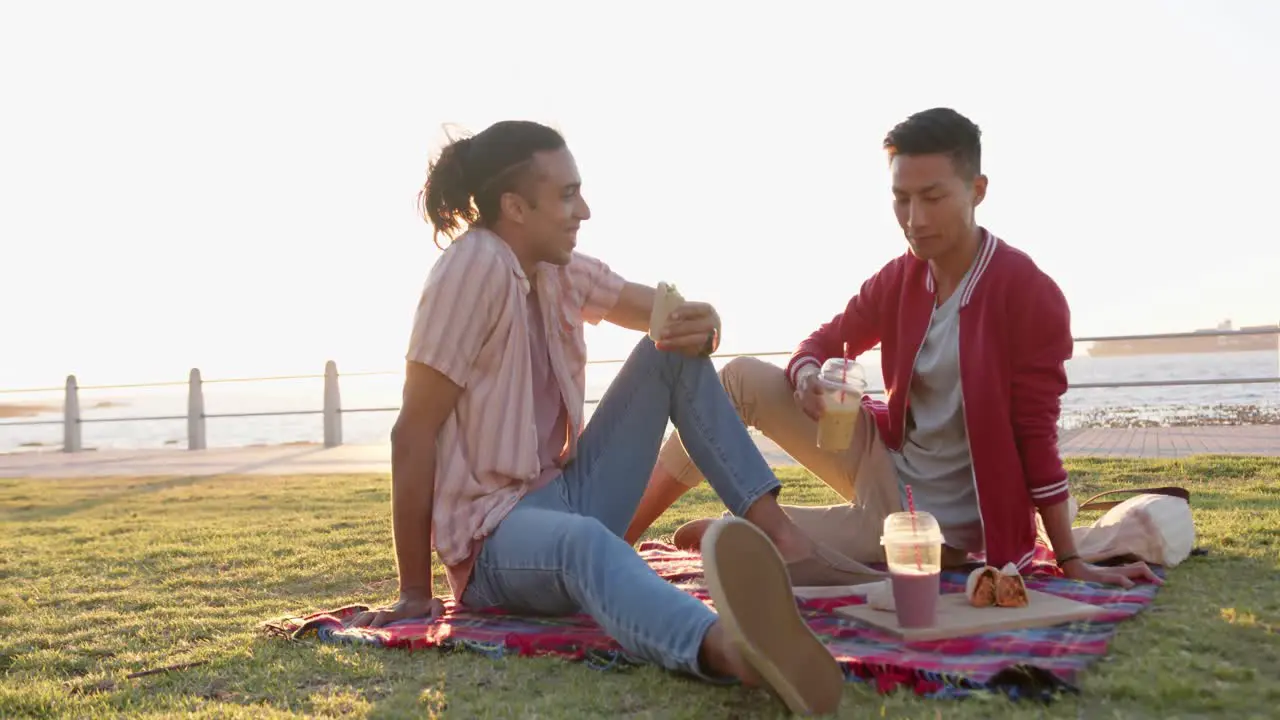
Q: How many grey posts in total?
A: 3